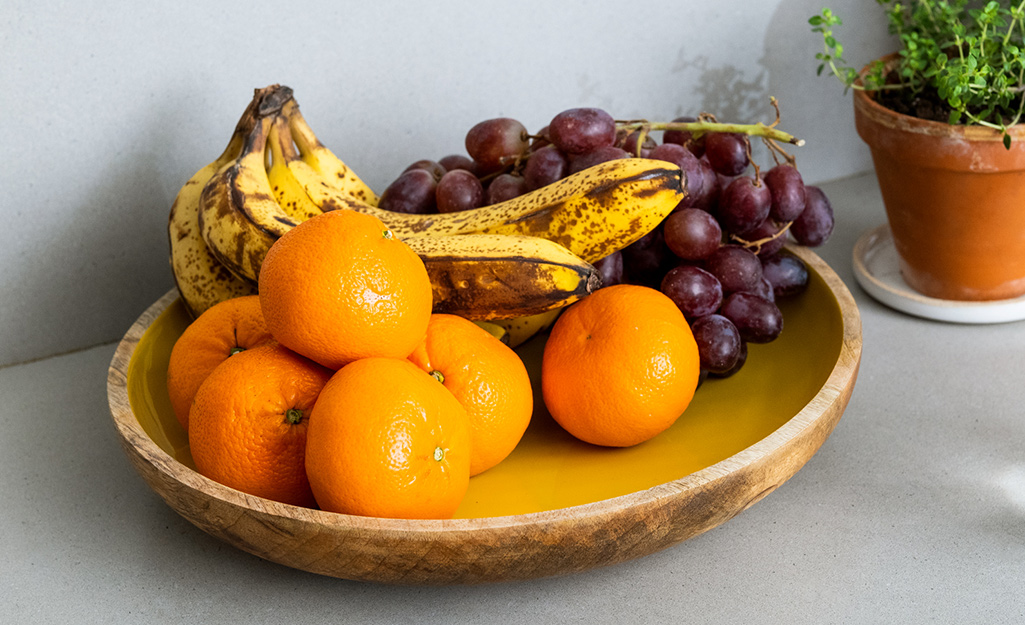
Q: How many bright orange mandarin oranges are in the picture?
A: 6